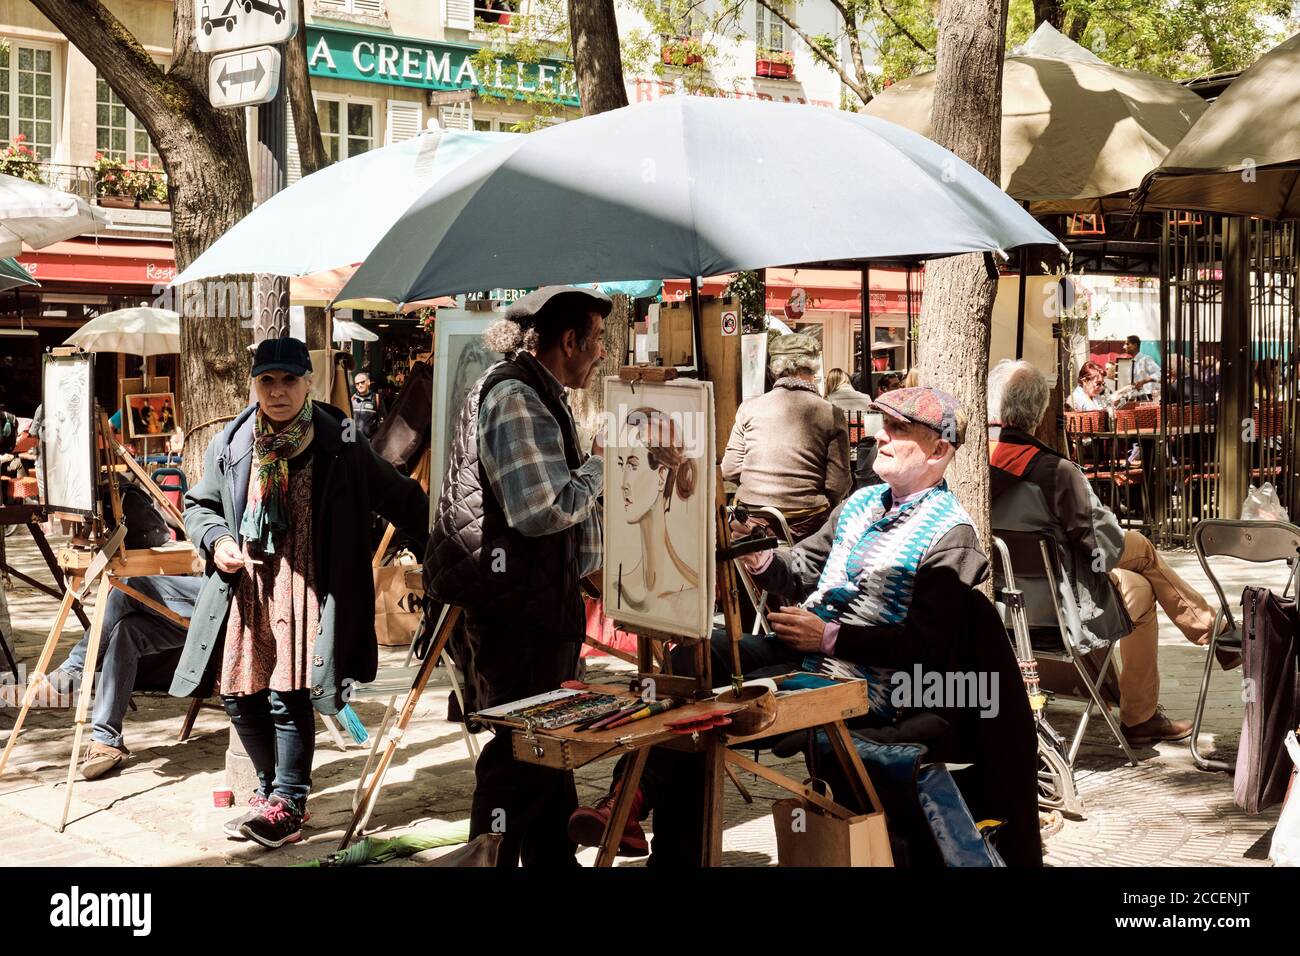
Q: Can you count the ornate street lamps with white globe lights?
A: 0